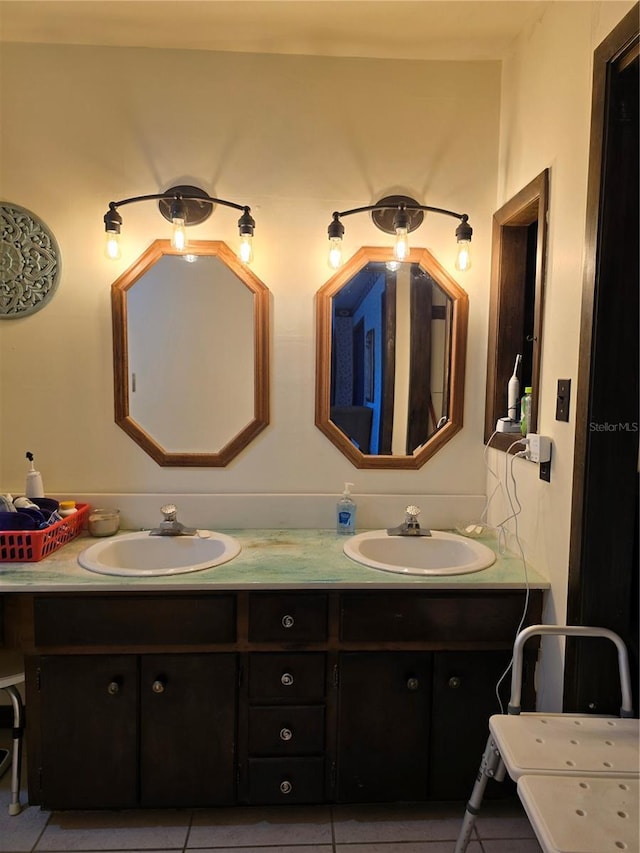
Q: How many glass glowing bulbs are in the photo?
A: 6